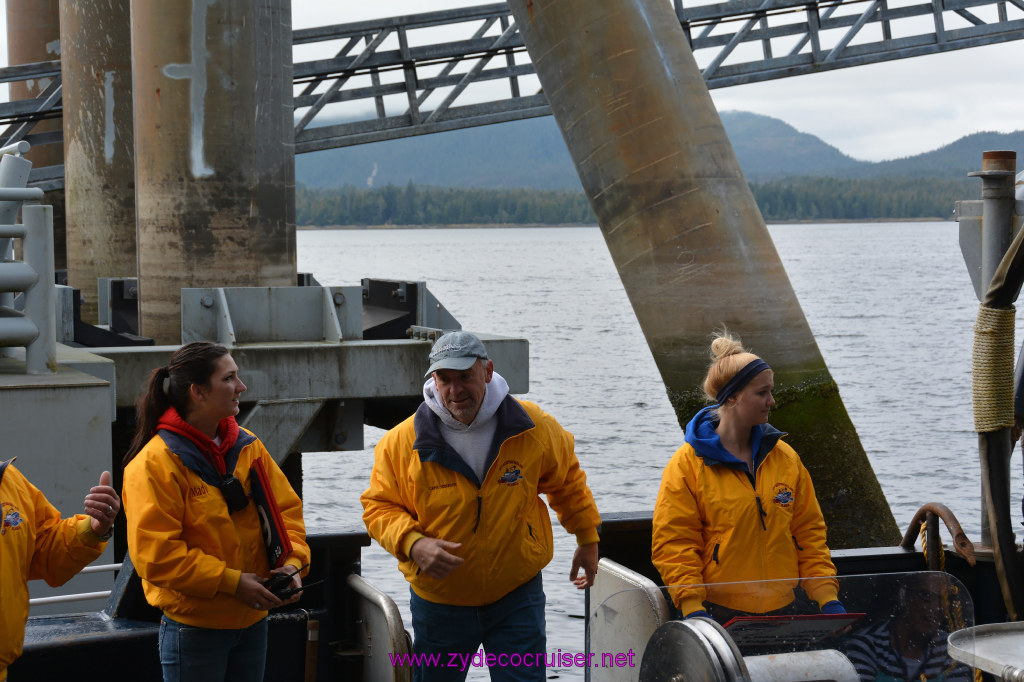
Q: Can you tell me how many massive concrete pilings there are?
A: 4